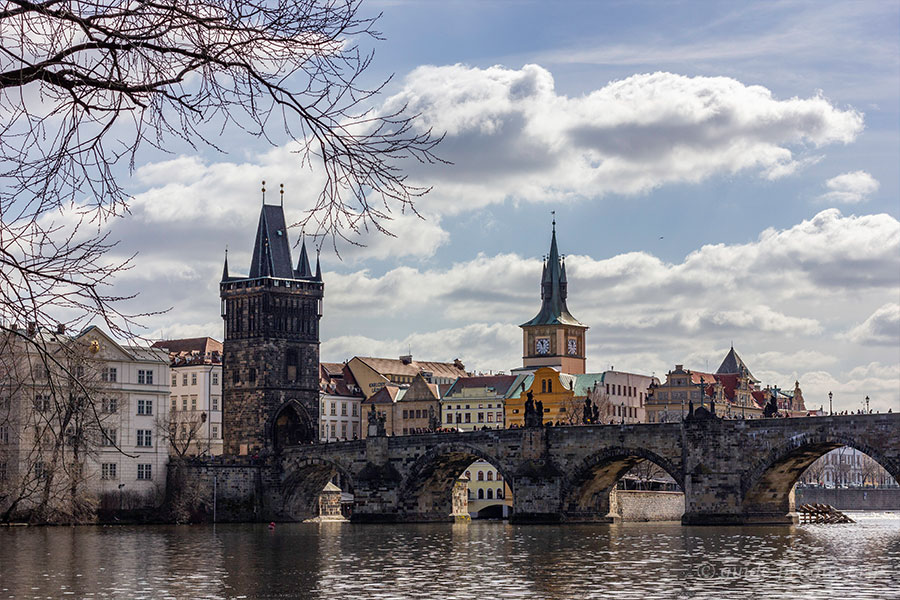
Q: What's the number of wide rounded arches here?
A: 4